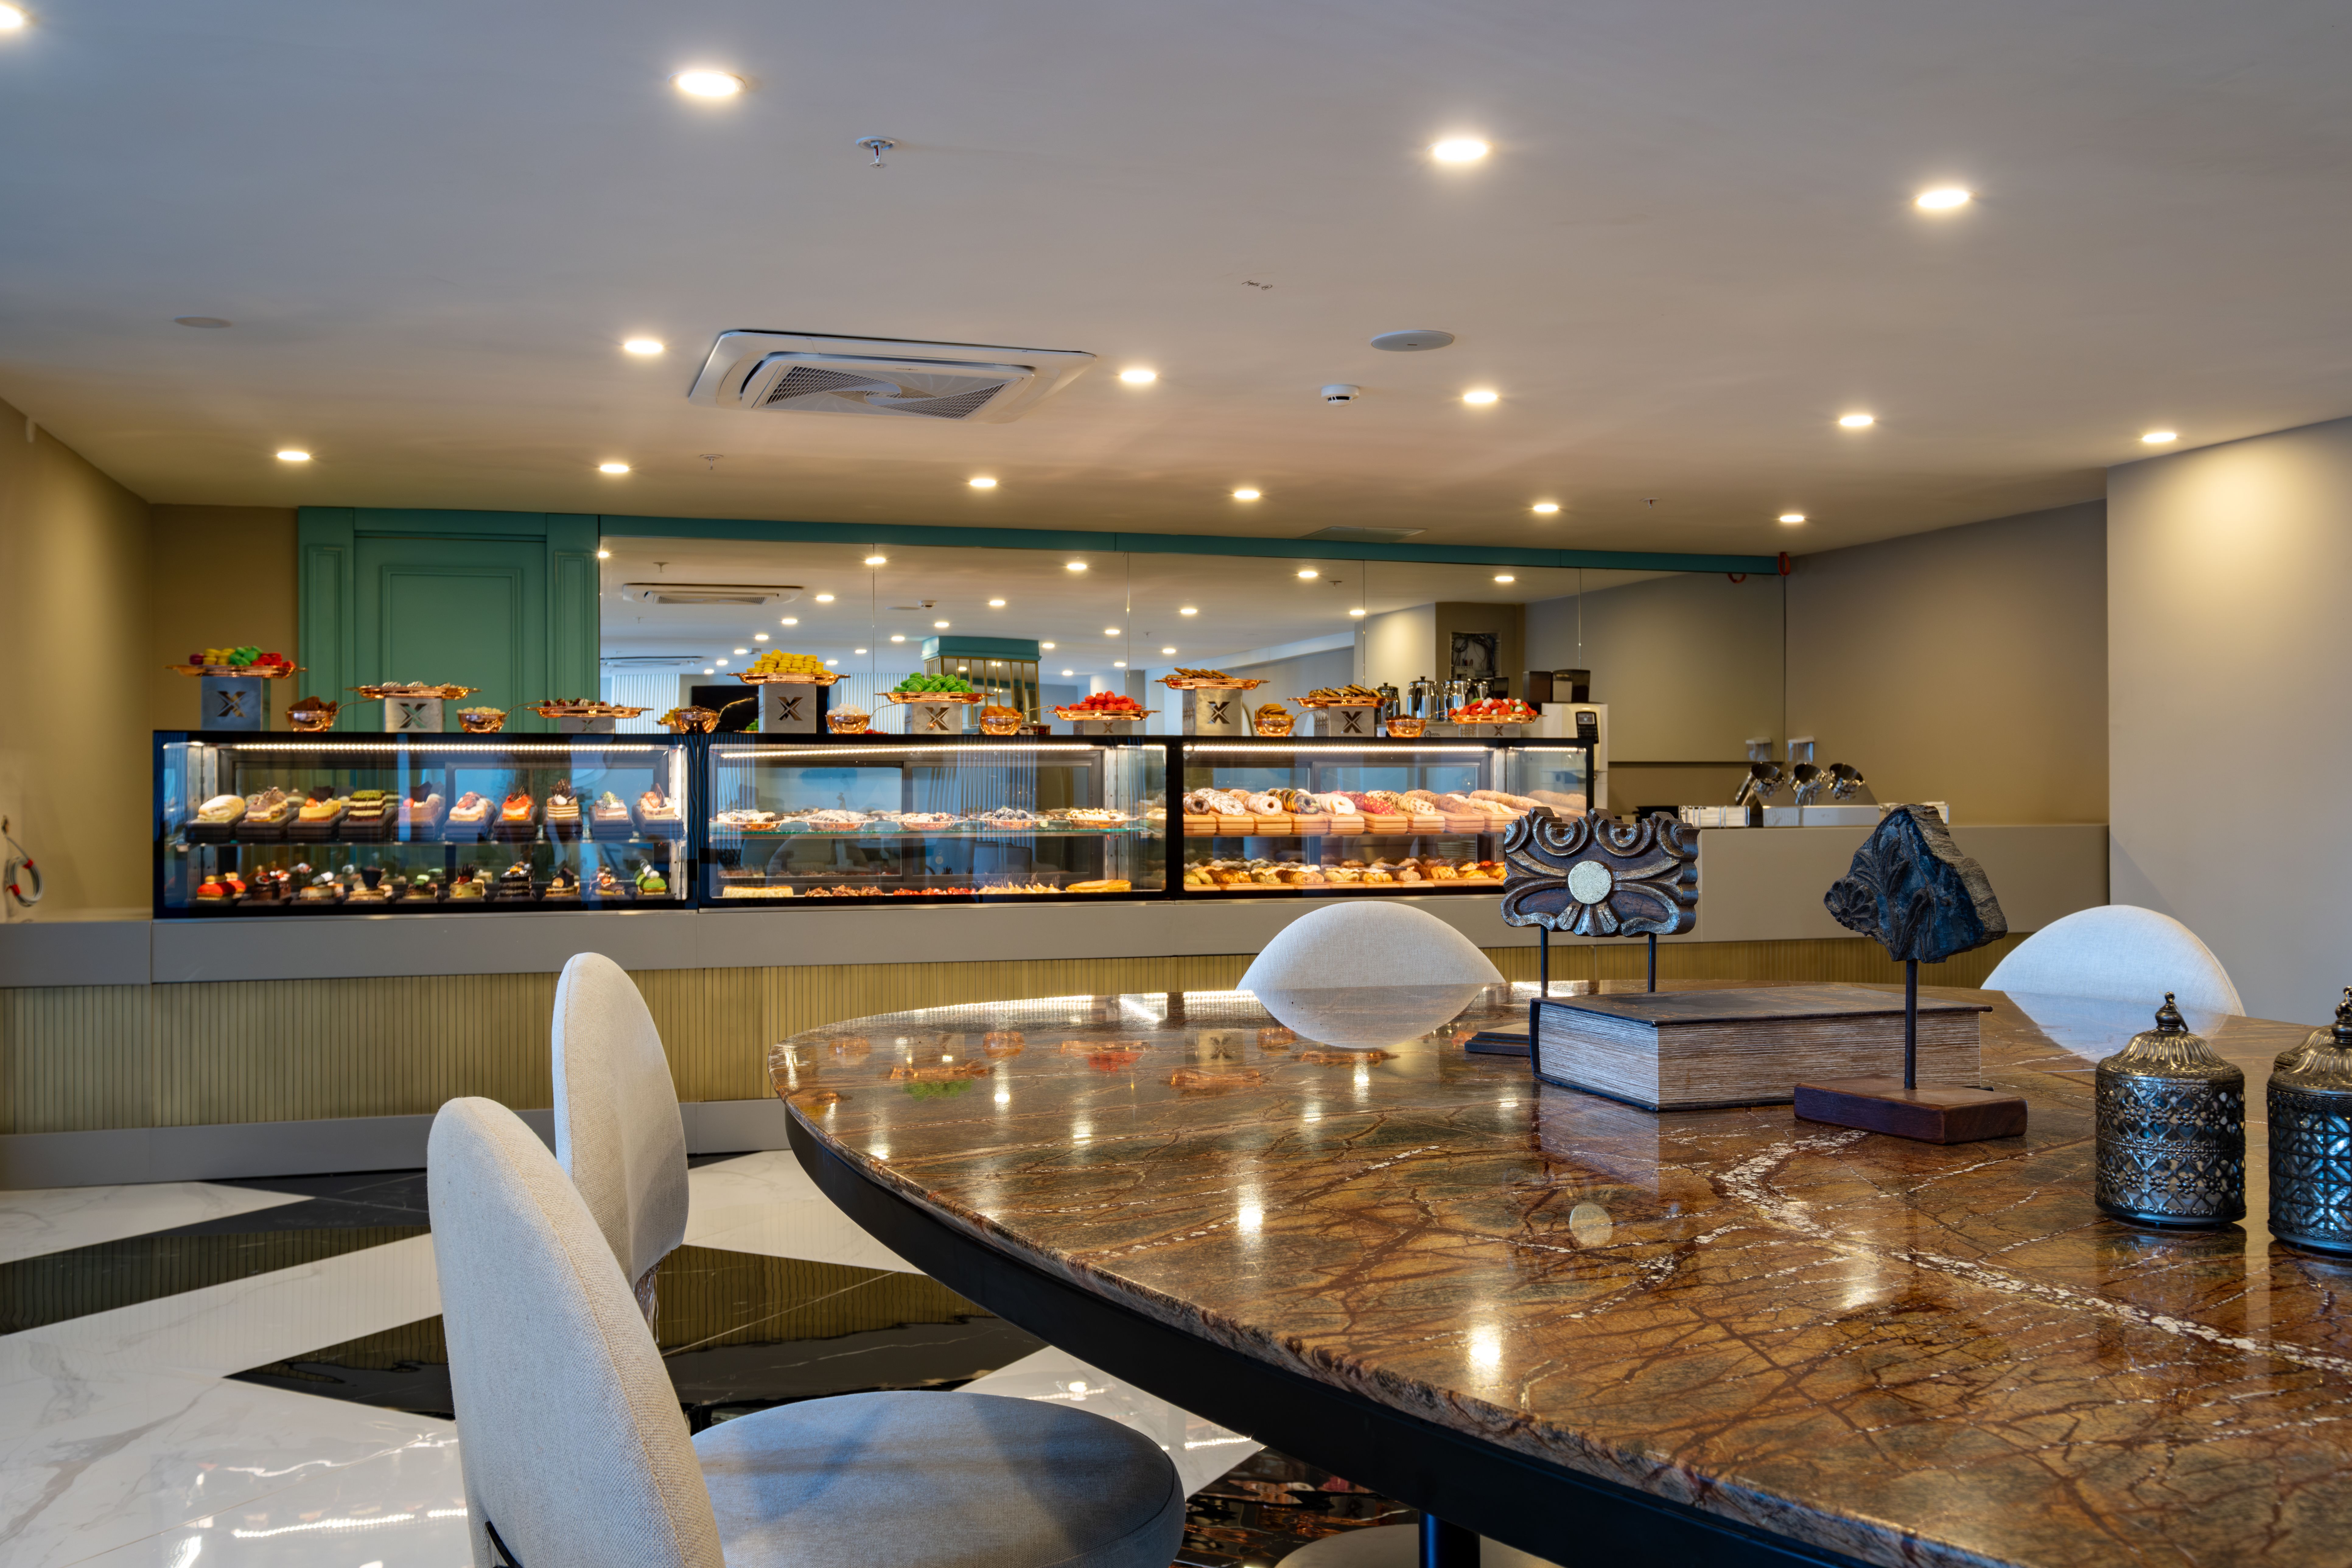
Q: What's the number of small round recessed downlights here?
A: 15